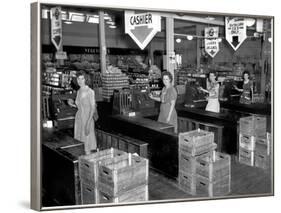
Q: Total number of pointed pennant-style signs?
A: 4